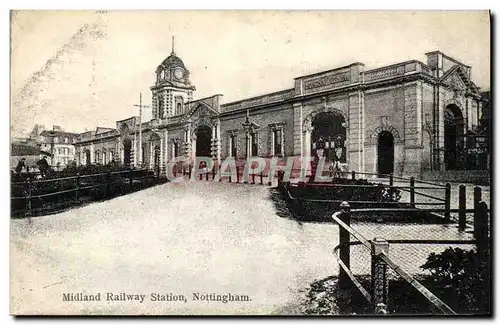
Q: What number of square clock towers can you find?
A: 1